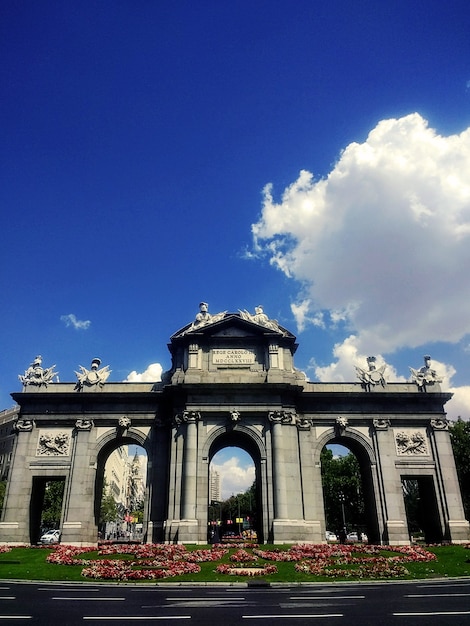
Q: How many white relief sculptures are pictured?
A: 2